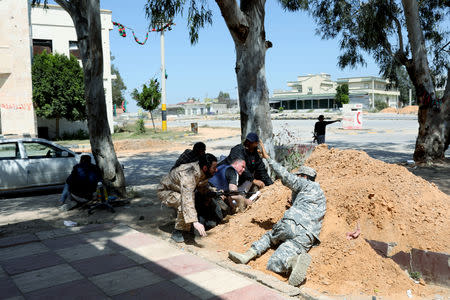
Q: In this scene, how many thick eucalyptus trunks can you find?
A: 3